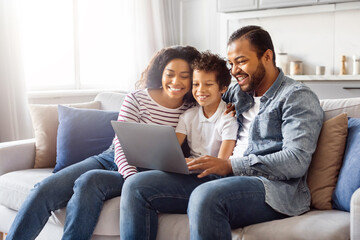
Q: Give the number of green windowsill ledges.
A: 0